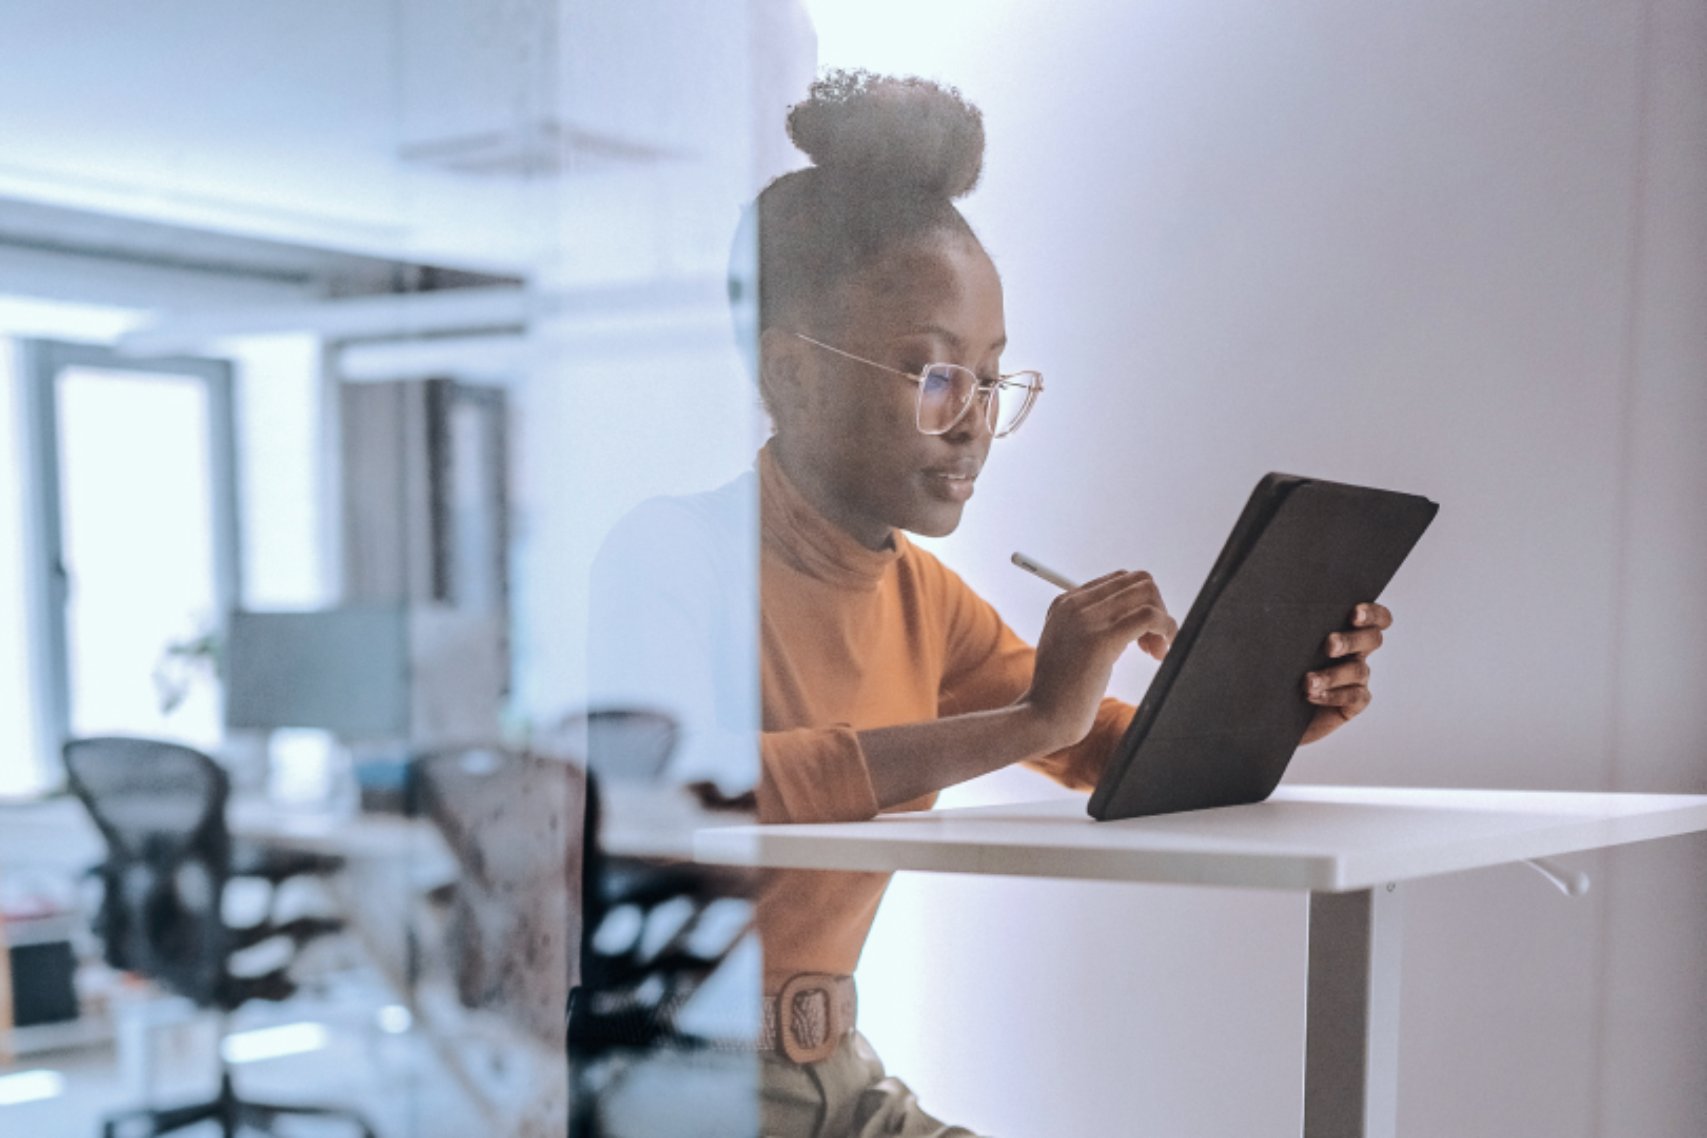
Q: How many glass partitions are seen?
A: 1